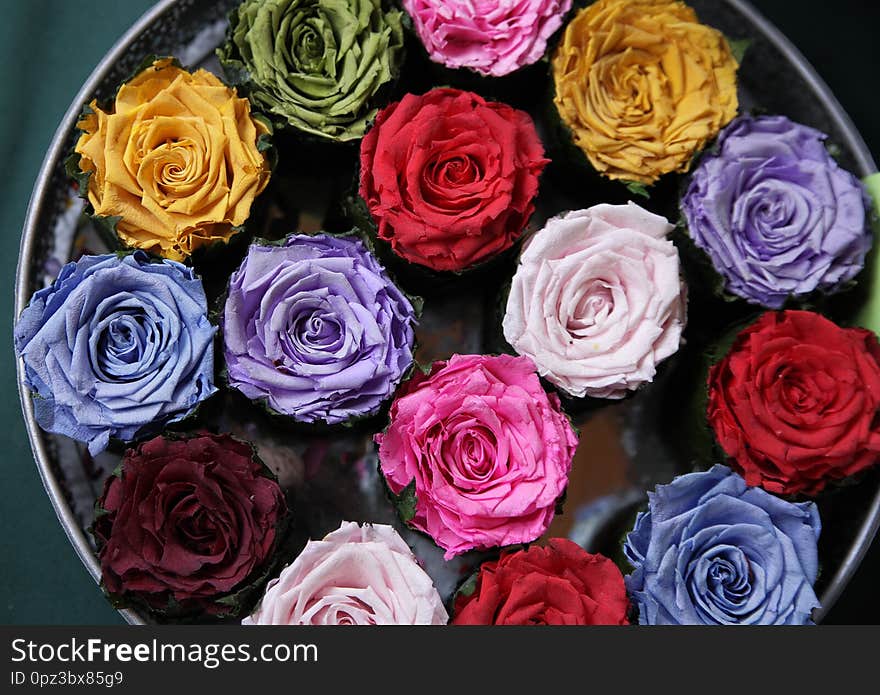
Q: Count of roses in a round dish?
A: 15